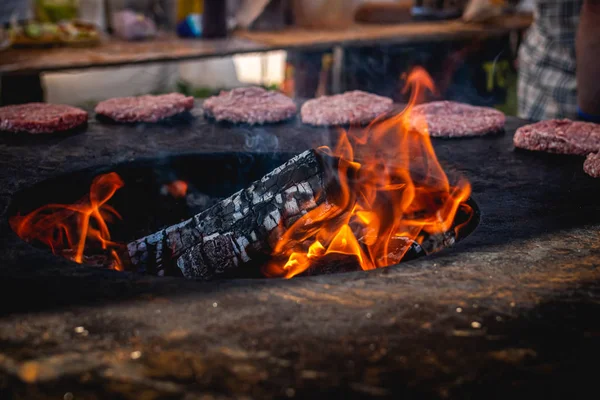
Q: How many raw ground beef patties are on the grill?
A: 7